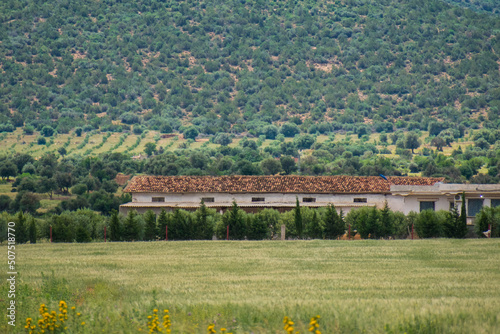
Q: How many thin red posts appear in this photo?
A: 7